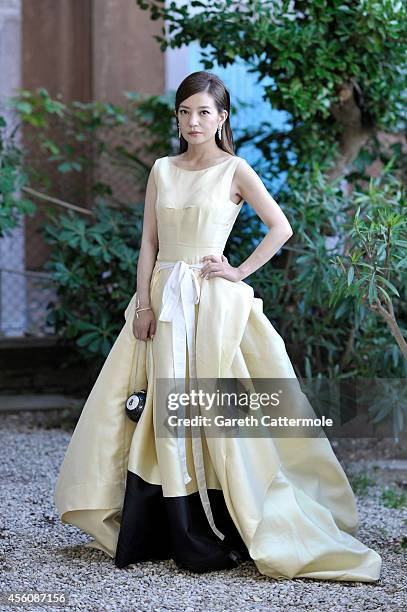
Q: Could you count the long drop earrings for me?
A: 2